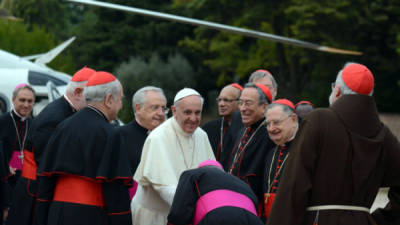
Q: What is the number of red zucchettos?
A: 8